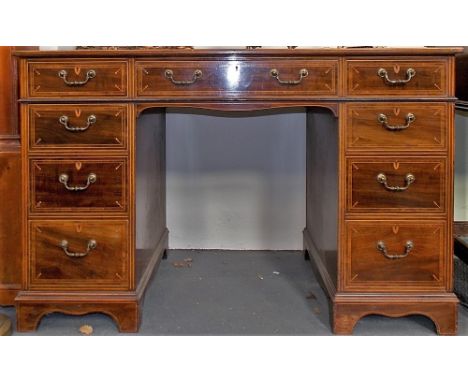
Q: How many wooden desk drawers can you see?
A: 9